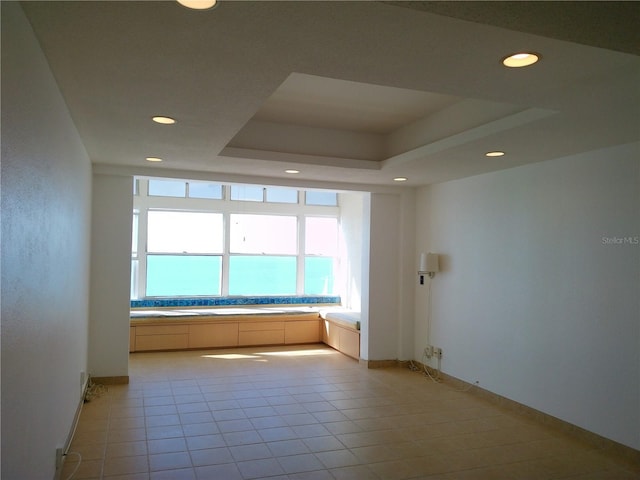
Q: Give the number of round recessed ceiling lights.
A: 7